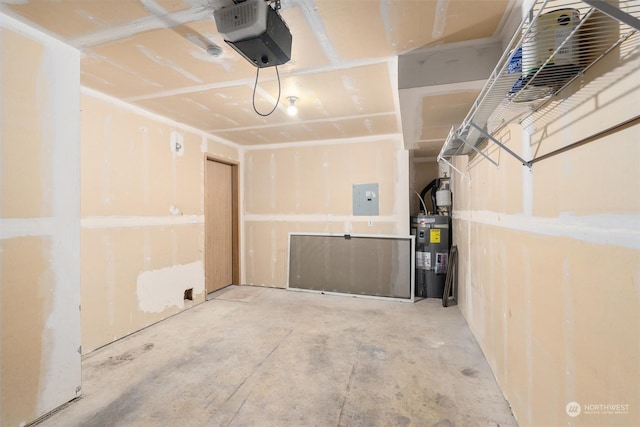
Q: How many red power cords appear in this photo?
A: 0